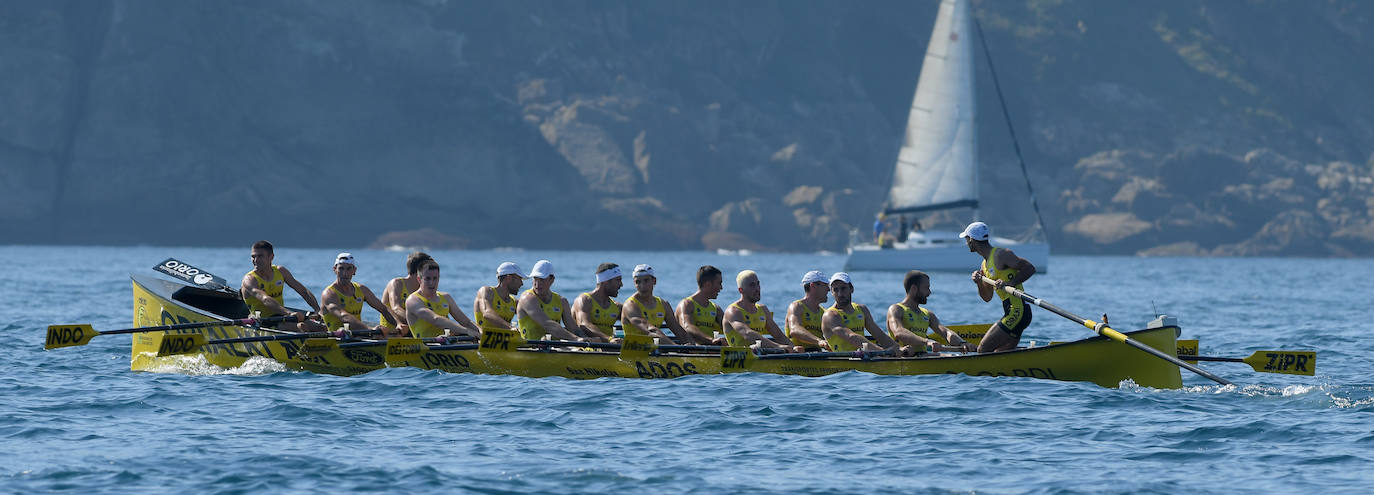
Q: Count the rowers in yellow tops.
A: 14